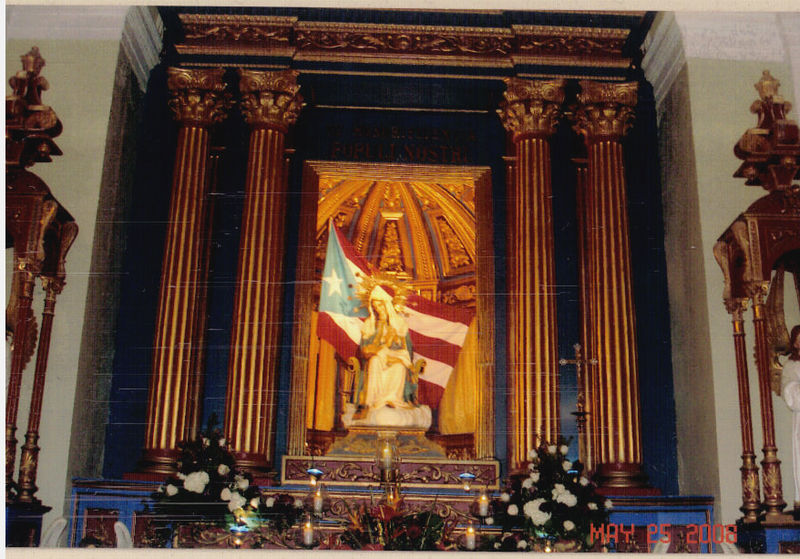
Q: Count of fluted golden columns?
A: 4